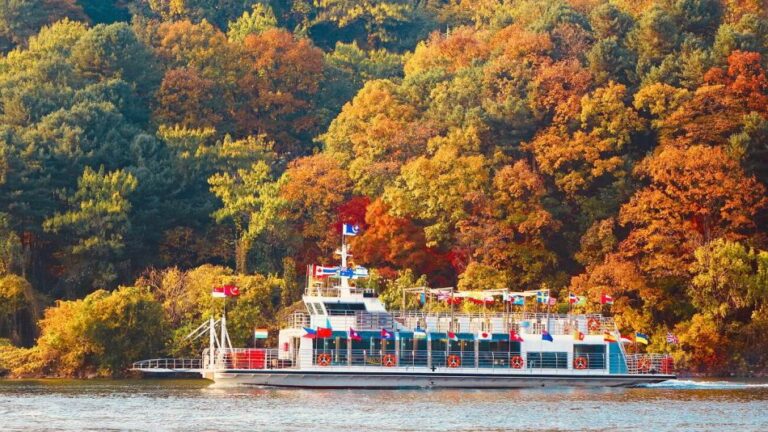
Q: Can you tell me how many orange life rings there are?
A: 7